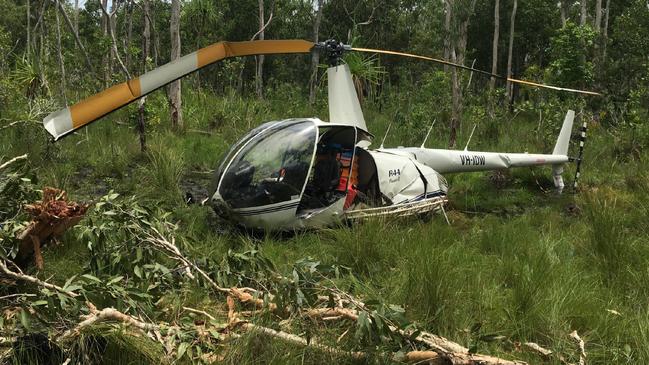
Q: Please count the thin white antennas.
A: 3